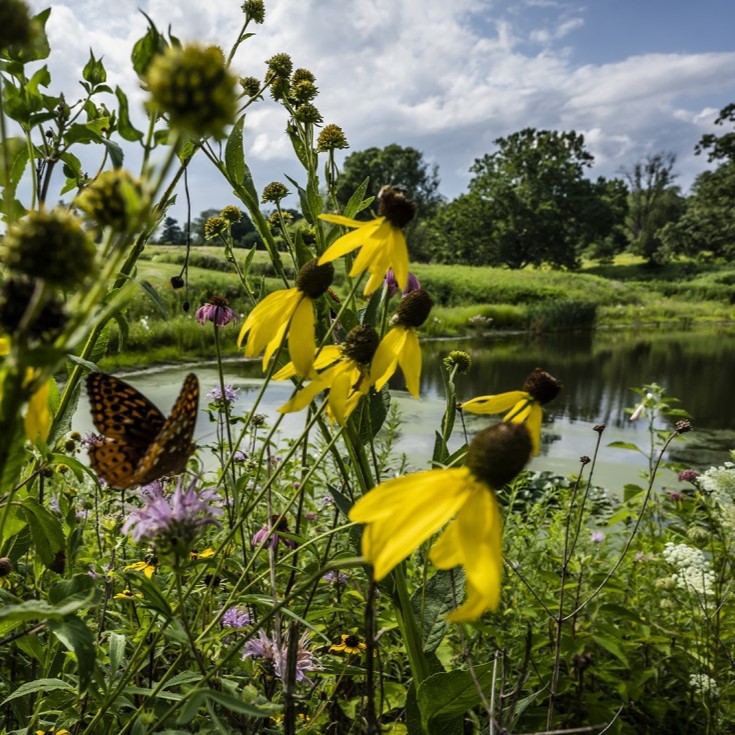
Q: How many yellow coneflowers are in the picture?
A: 6